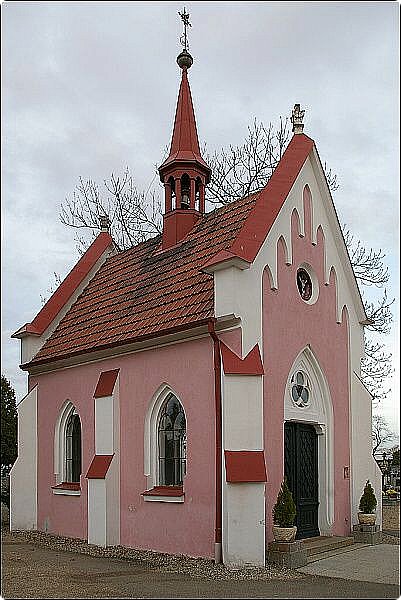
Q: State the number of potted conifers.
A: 2